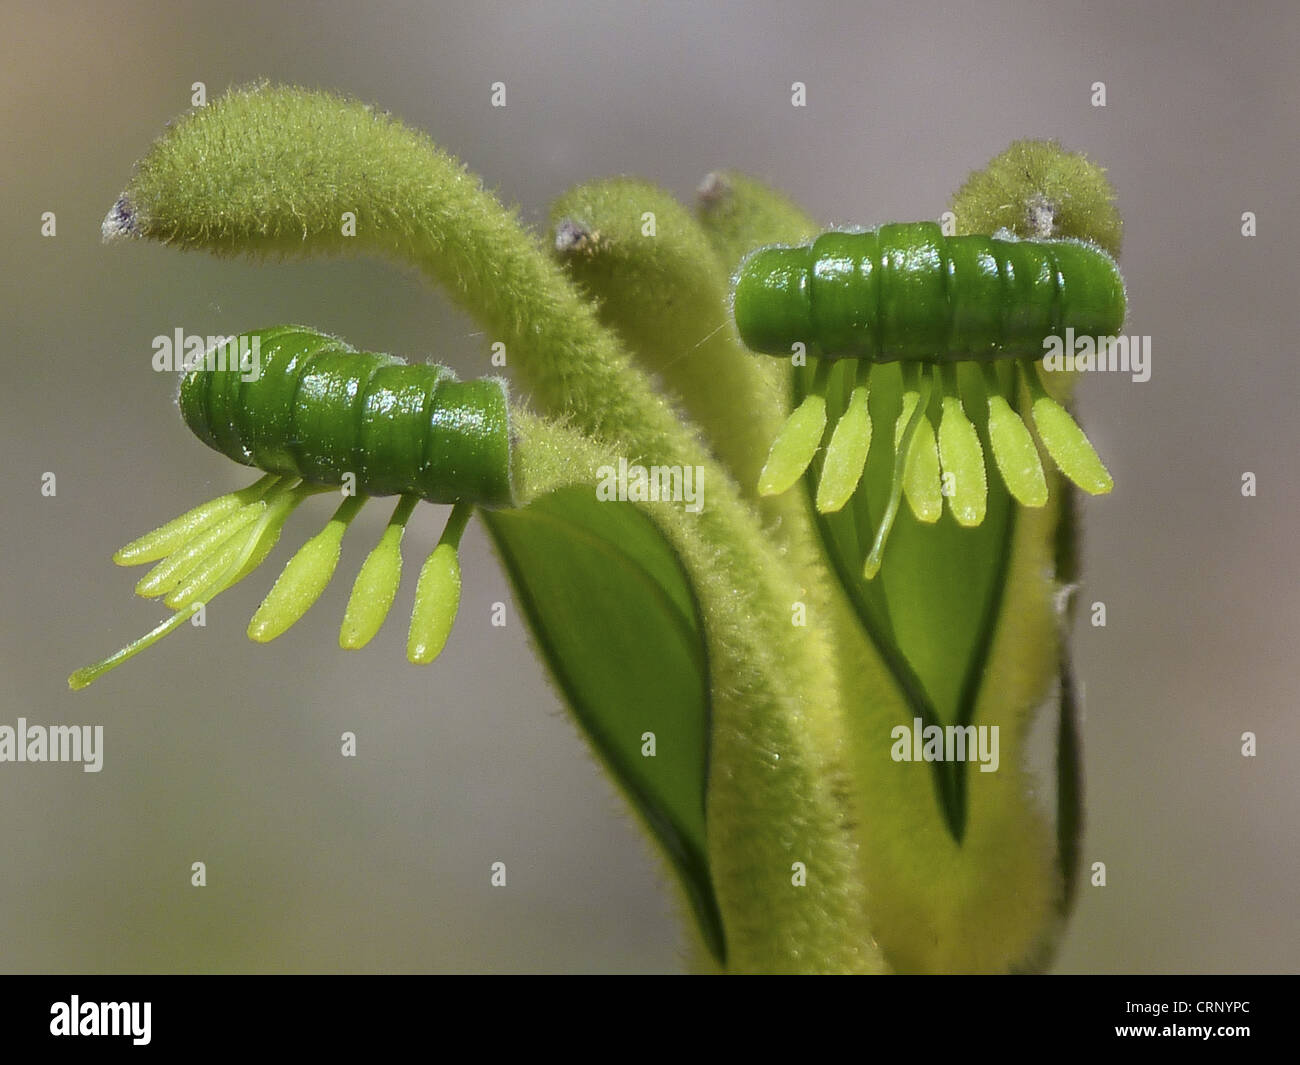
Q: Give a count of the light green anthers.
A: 12